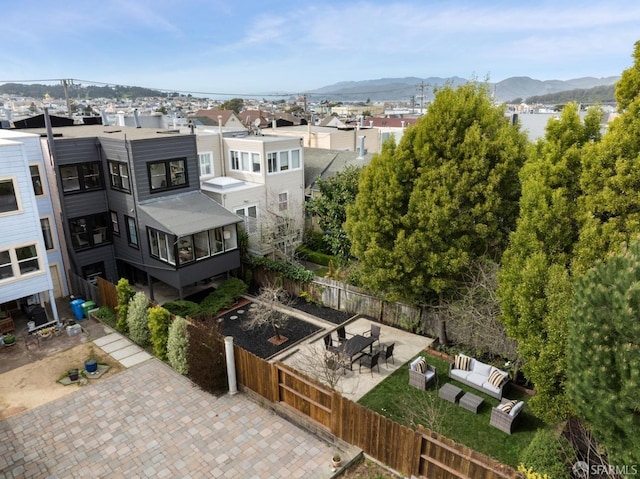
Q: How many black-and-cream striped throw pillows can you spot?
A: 4